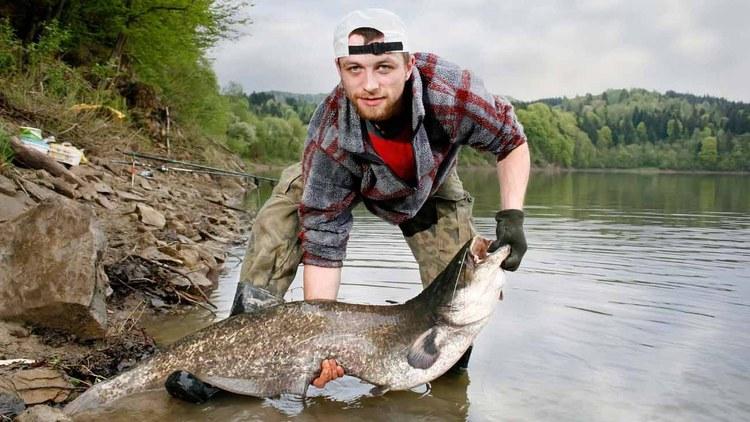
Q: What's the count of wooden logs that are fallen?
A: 1